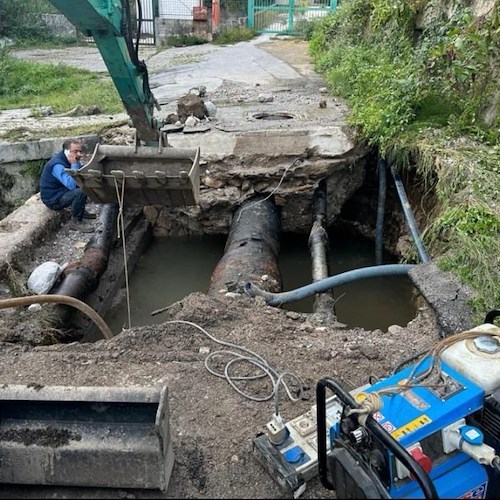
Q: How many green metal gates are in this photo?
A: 1